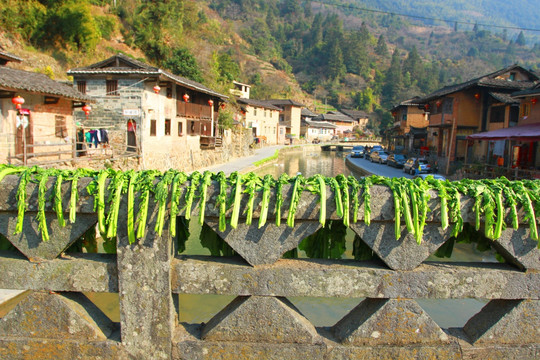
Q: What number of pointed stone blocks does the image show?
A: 8